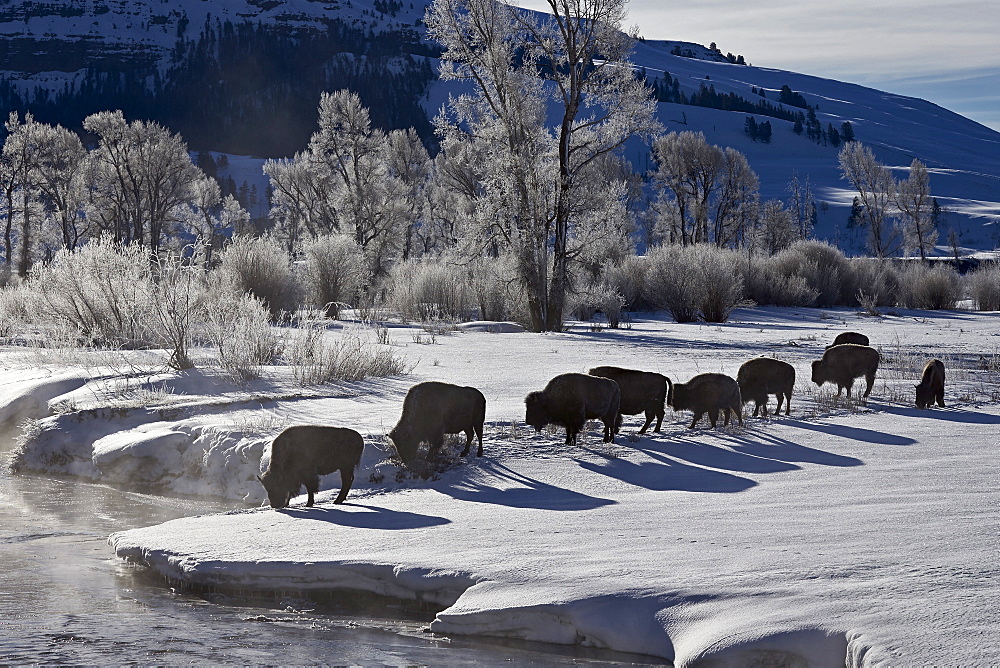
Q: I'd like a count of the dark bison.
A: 9